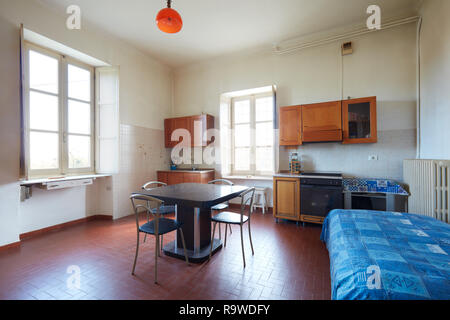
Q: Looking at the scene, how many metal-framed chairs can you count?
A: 4